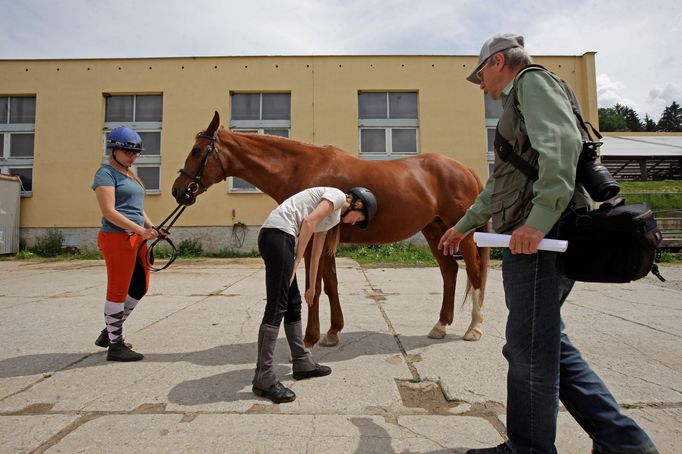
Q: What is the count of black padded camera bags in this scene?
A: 1